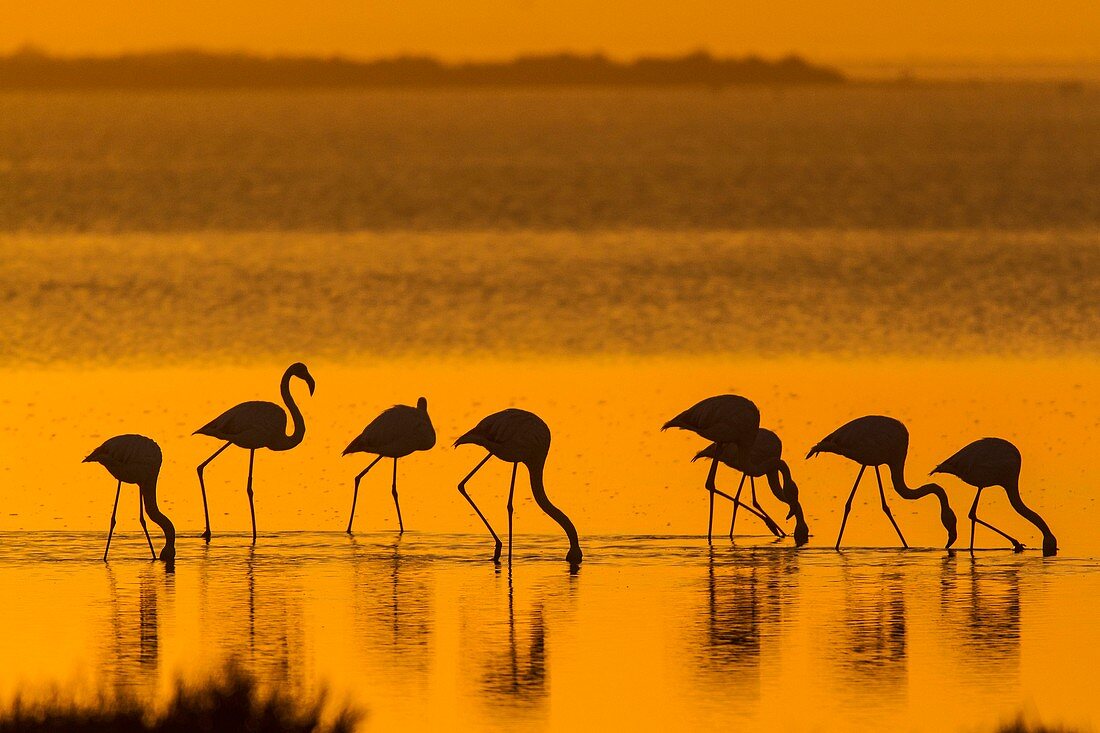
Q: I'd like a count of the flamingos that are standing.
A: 8